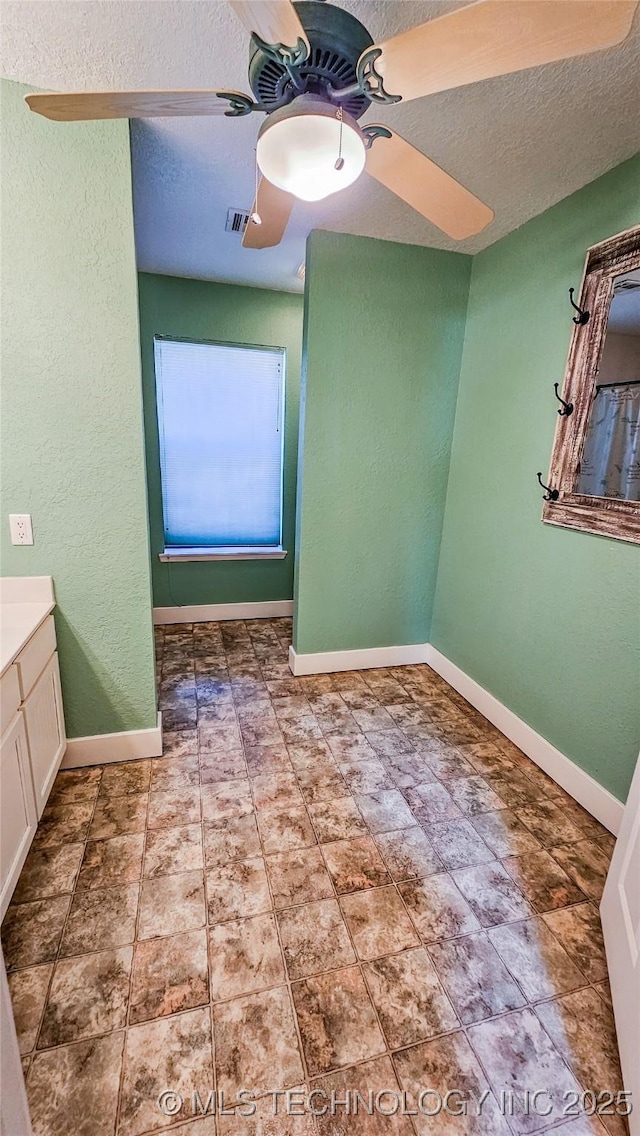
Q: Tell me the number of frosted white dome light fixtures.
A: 1